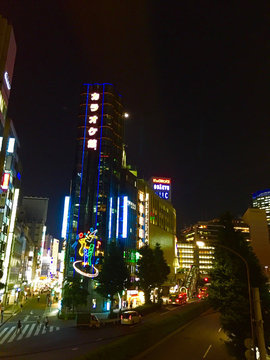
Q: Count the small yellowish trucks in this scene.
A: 1